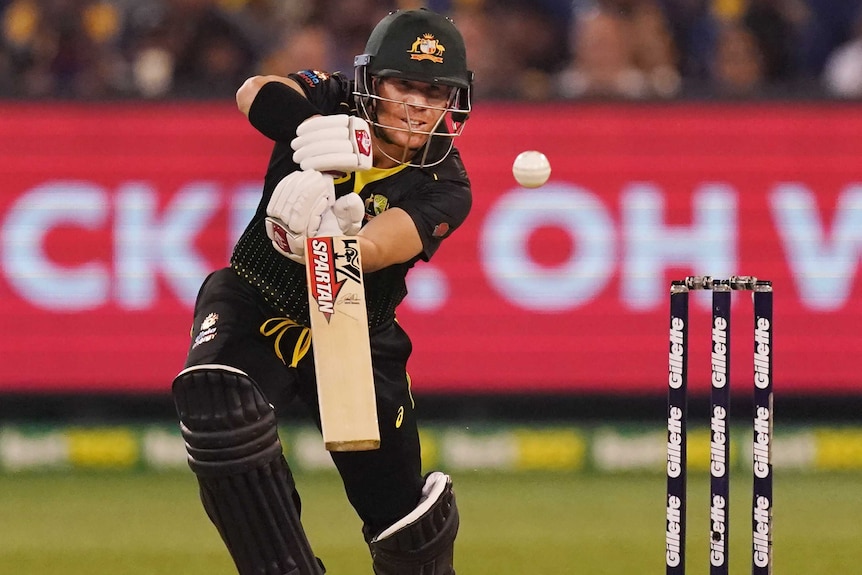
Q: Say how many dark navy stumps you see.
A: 3